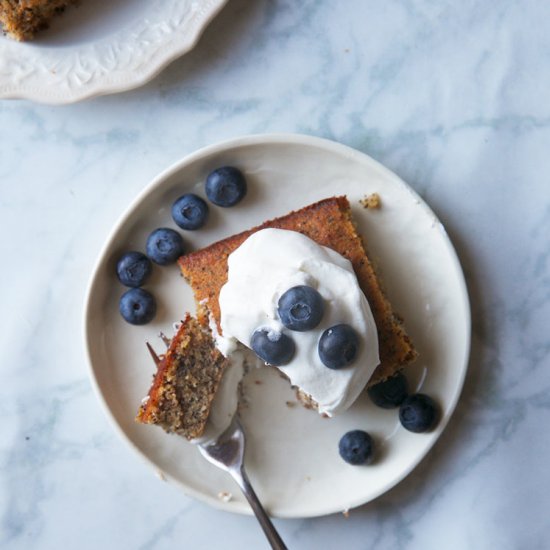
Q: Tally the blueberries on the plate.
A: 11